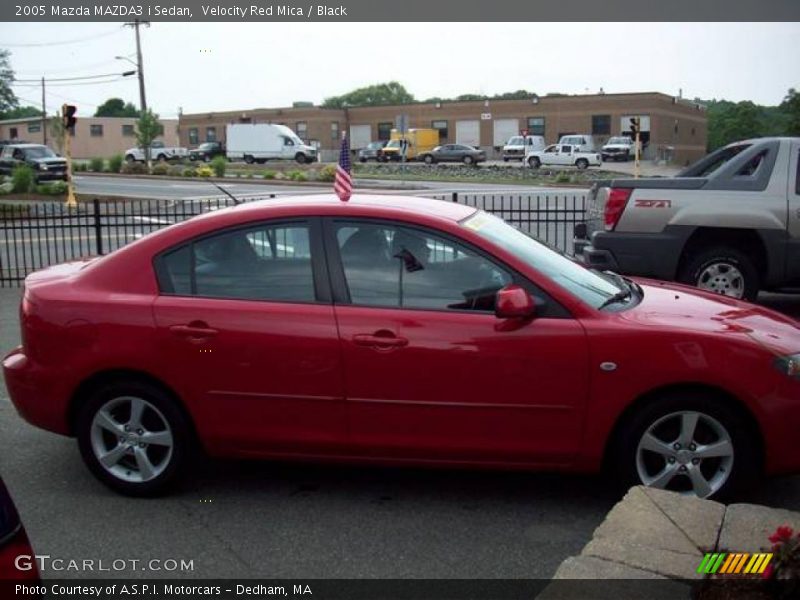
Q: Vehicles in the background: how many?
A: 12